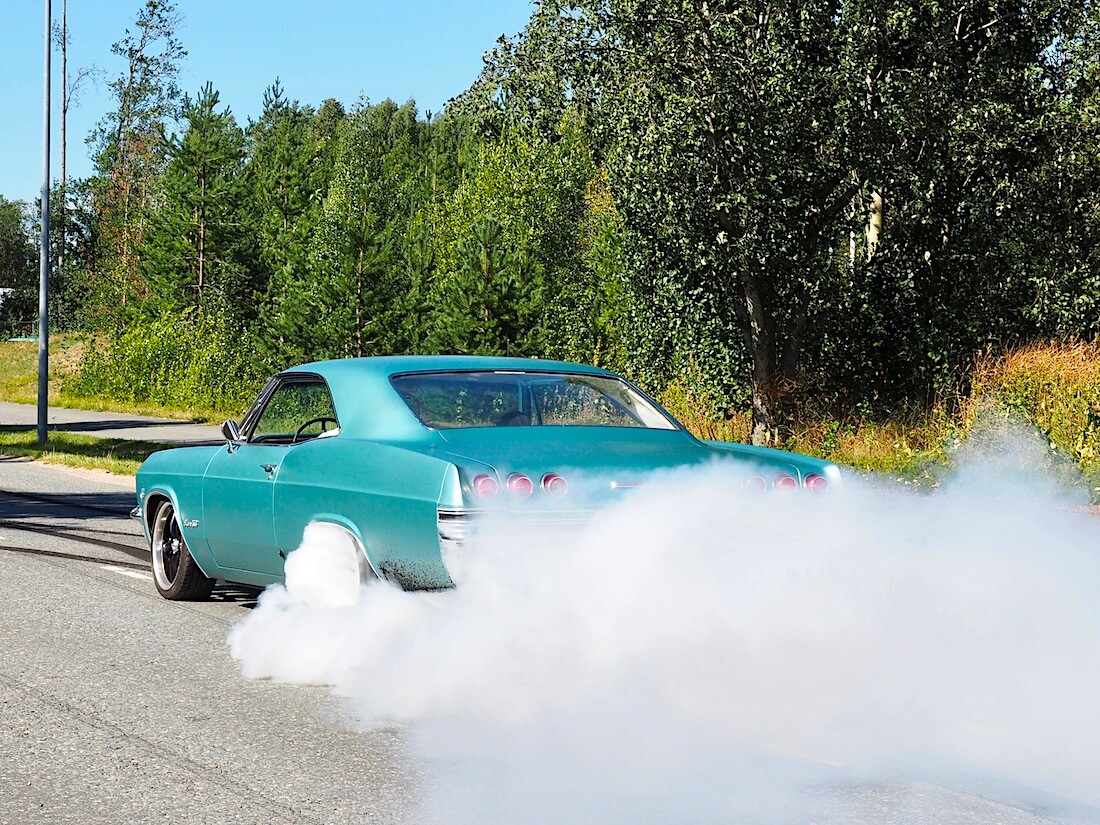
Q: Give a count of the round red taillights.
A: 6